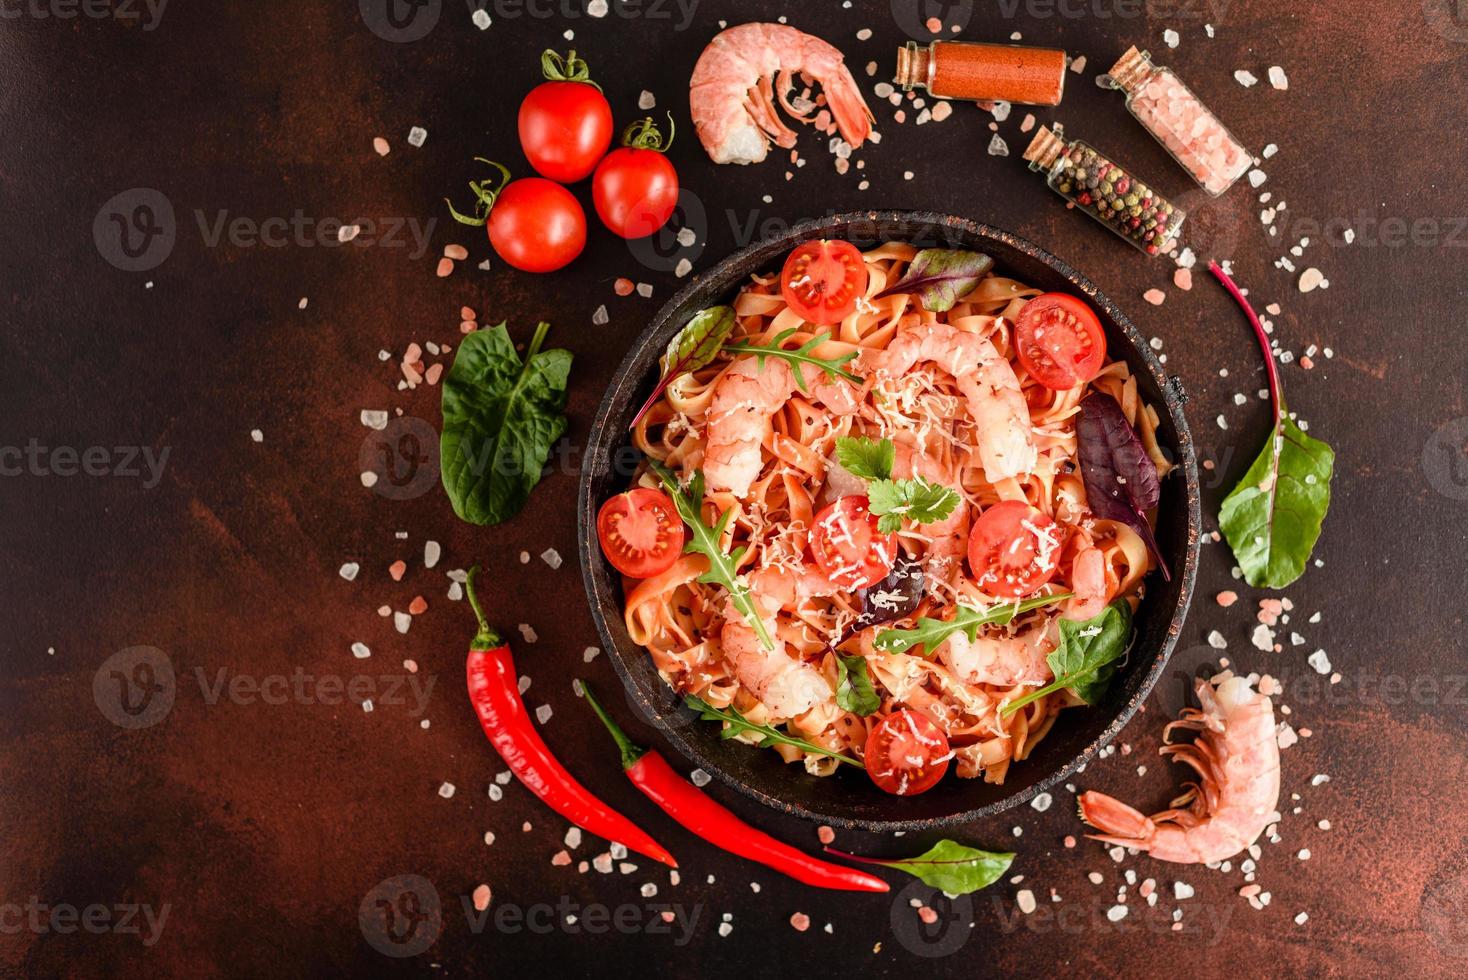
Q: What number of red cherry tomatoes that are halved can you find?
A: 6